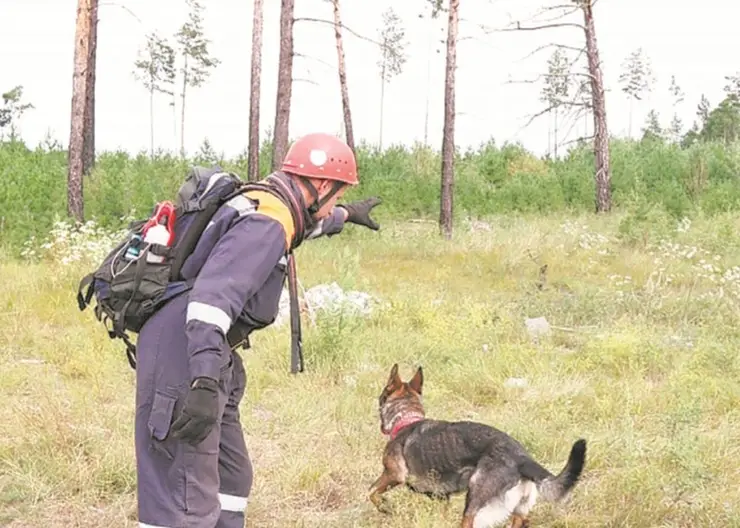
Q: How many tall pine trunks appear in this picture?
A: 7